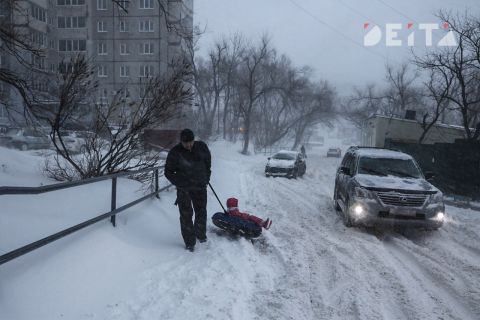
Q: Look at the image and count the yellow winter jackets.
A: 0